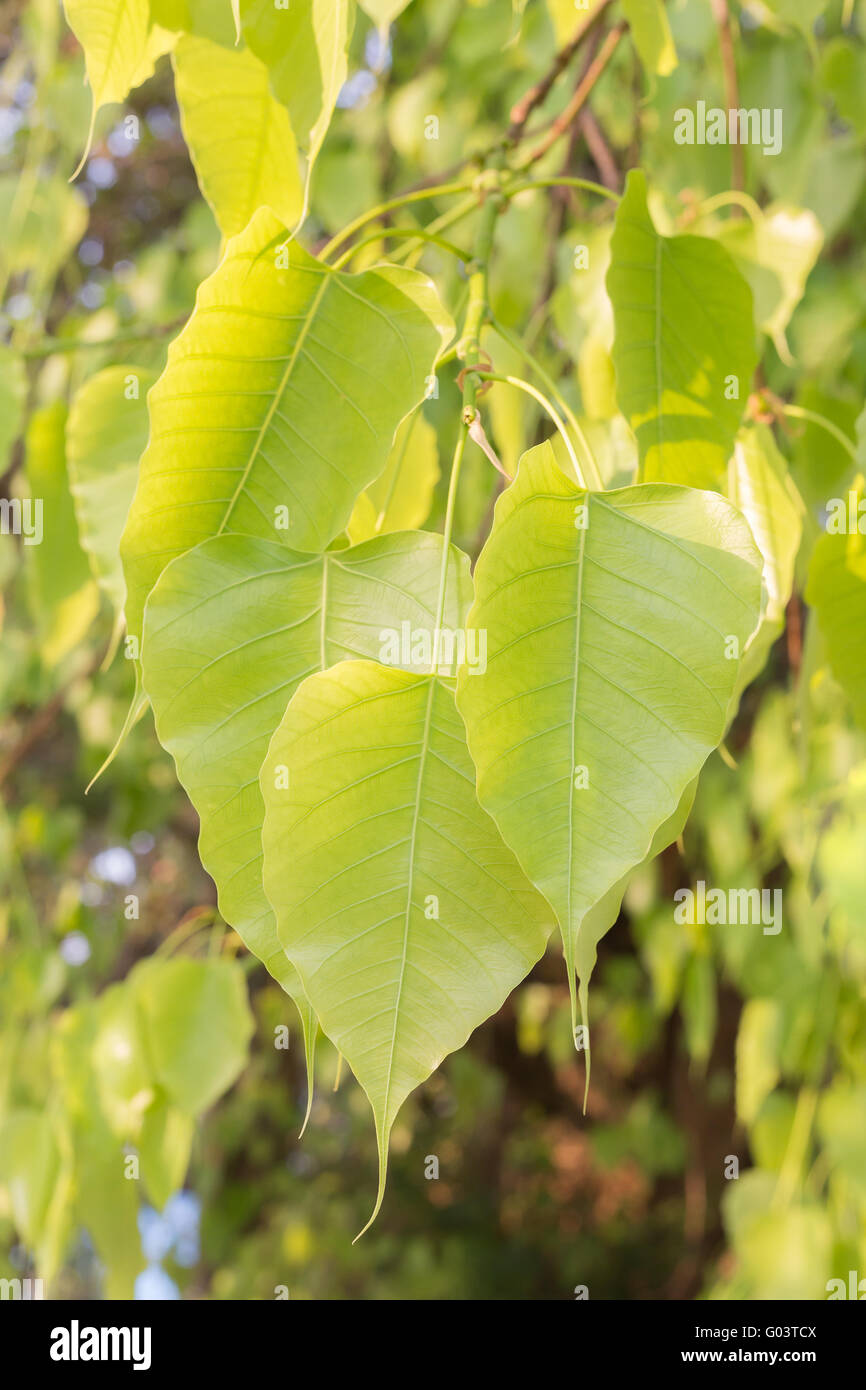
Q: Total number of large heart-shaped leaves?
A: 4